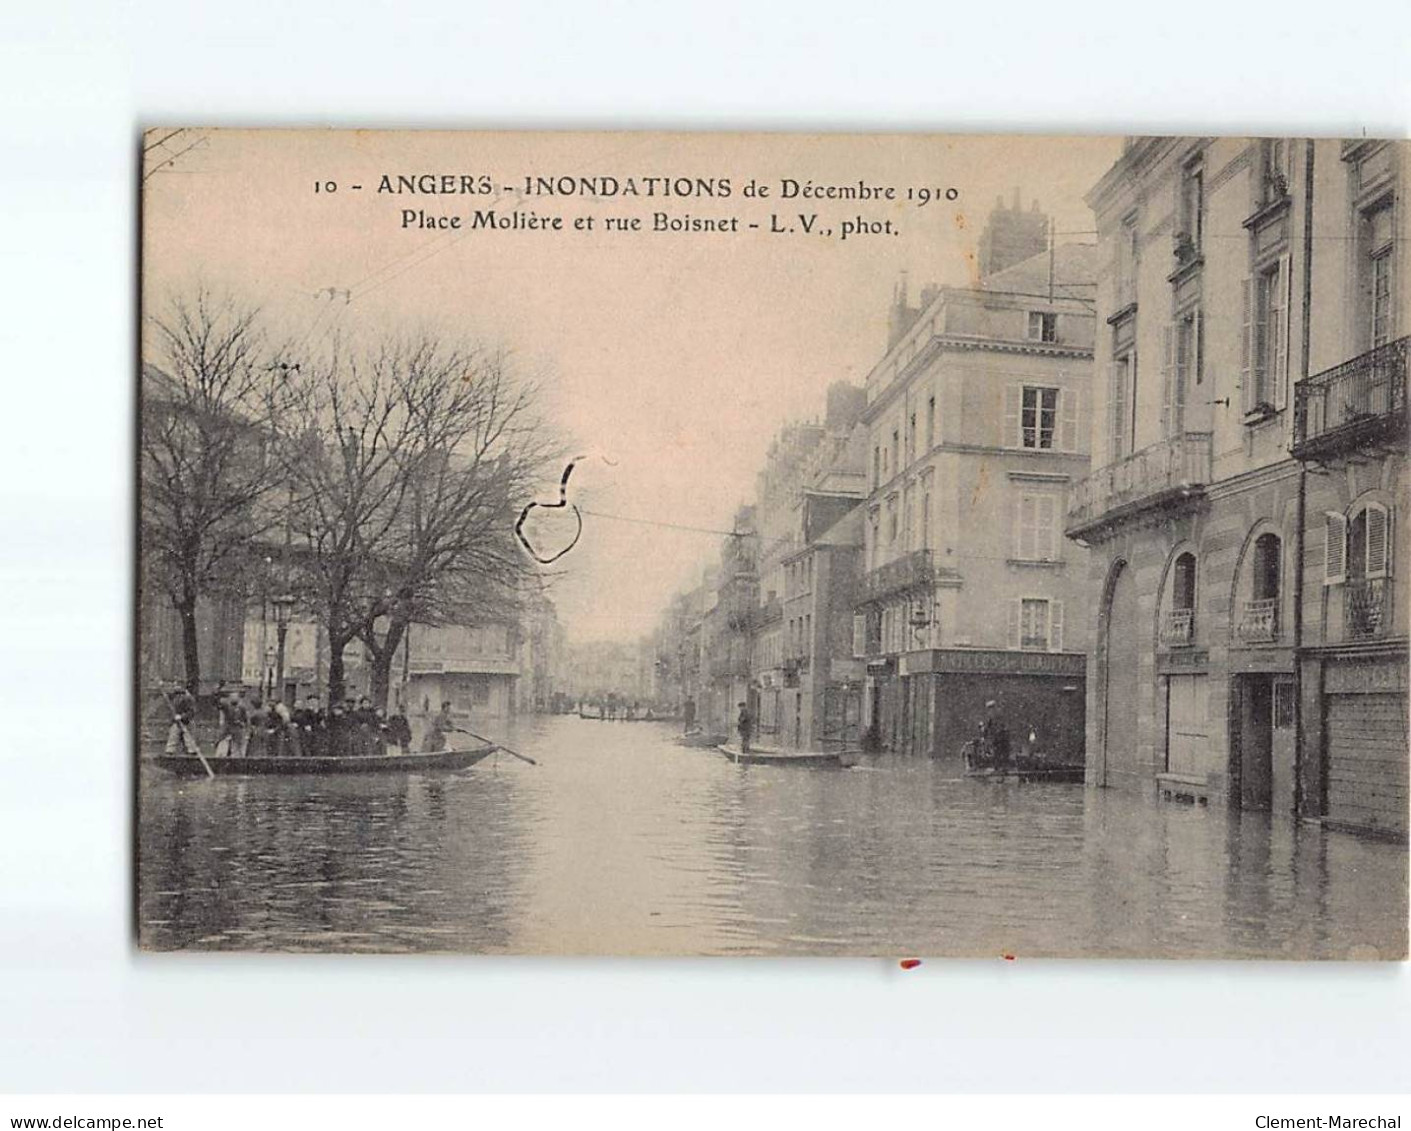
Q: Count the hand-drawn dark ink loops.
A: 1